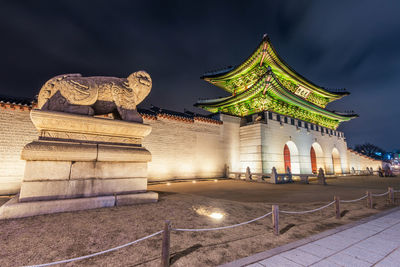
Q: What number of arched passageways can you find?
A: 3